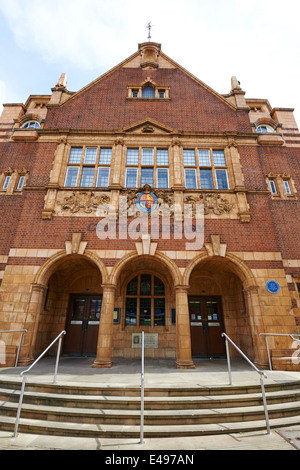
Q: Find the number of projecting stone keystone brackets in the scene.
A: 3